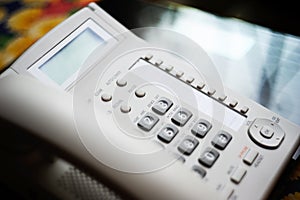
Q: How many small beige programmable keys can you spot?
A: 10